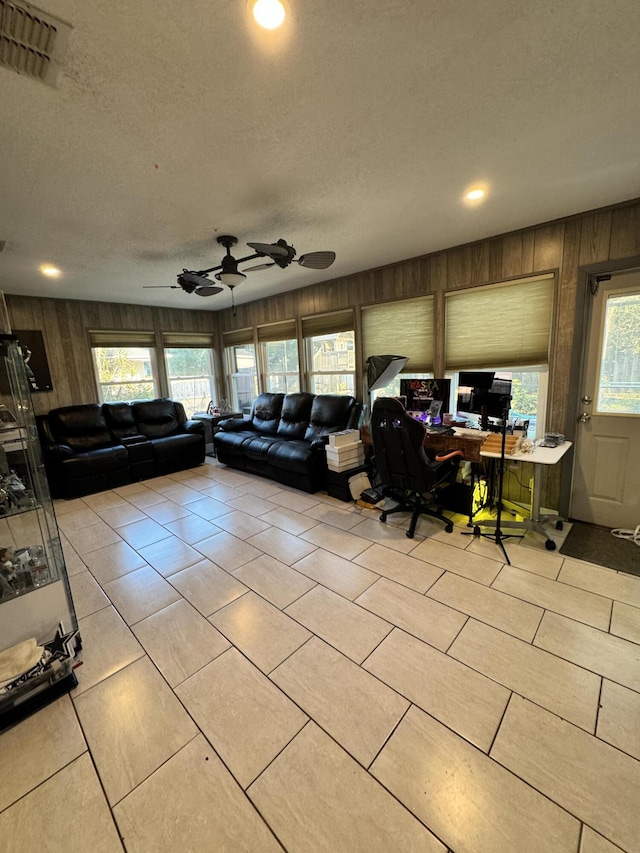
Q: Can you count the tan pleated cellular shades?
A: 7